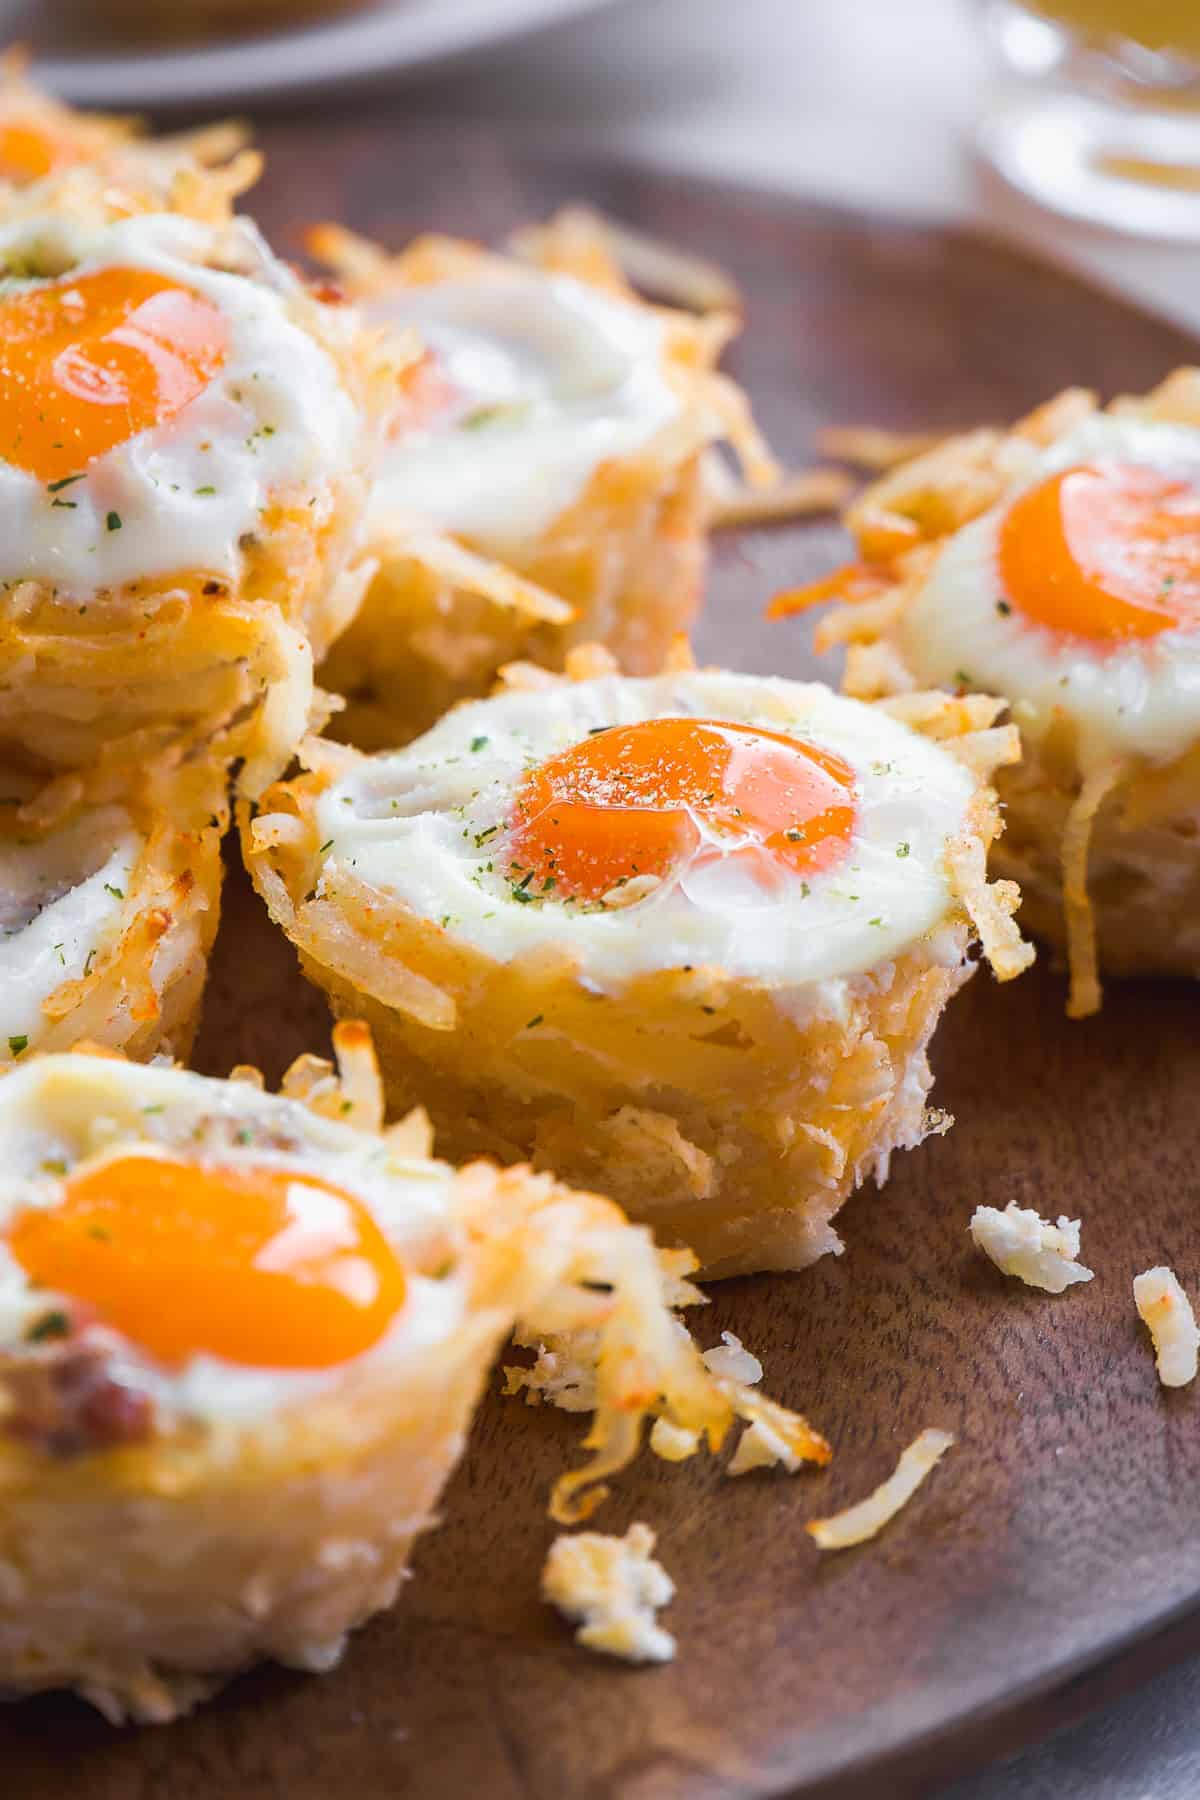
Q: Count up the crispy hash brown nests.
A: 7